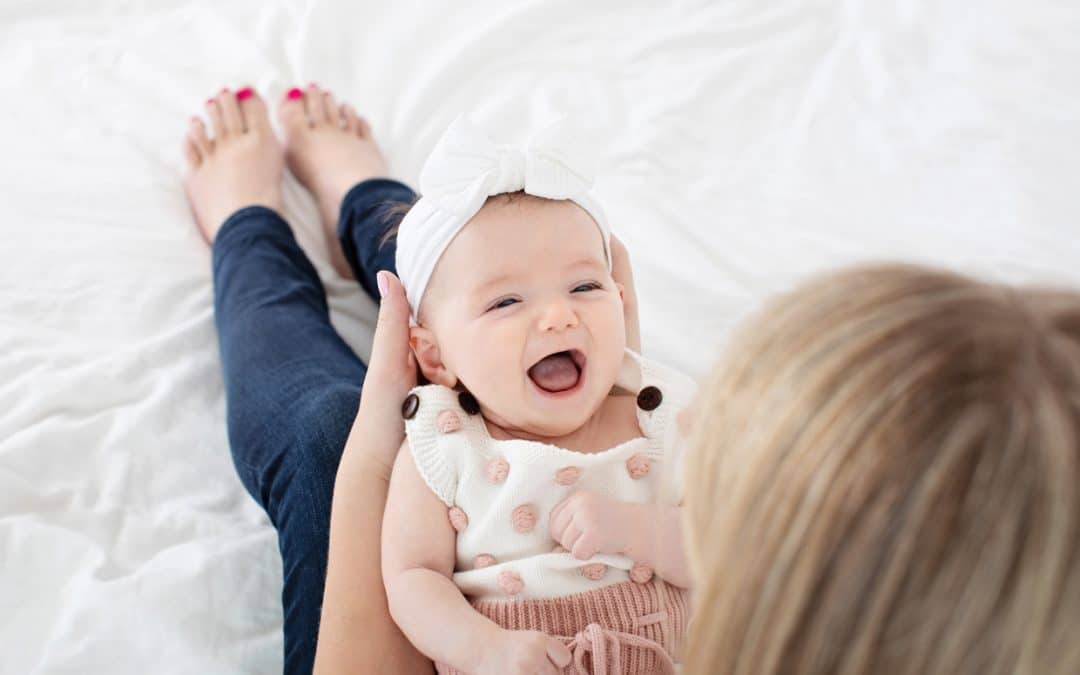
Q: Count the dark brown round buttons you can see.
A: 3